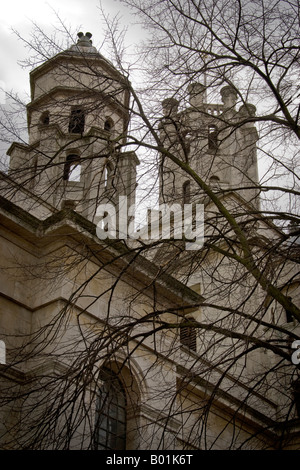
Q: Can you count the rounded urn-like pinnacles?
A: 4